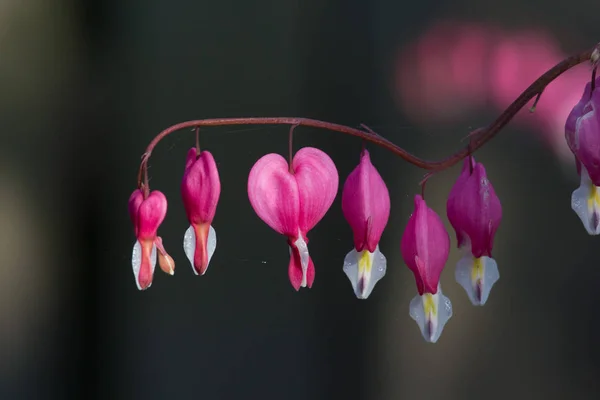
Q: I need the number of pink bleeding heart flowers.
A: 7